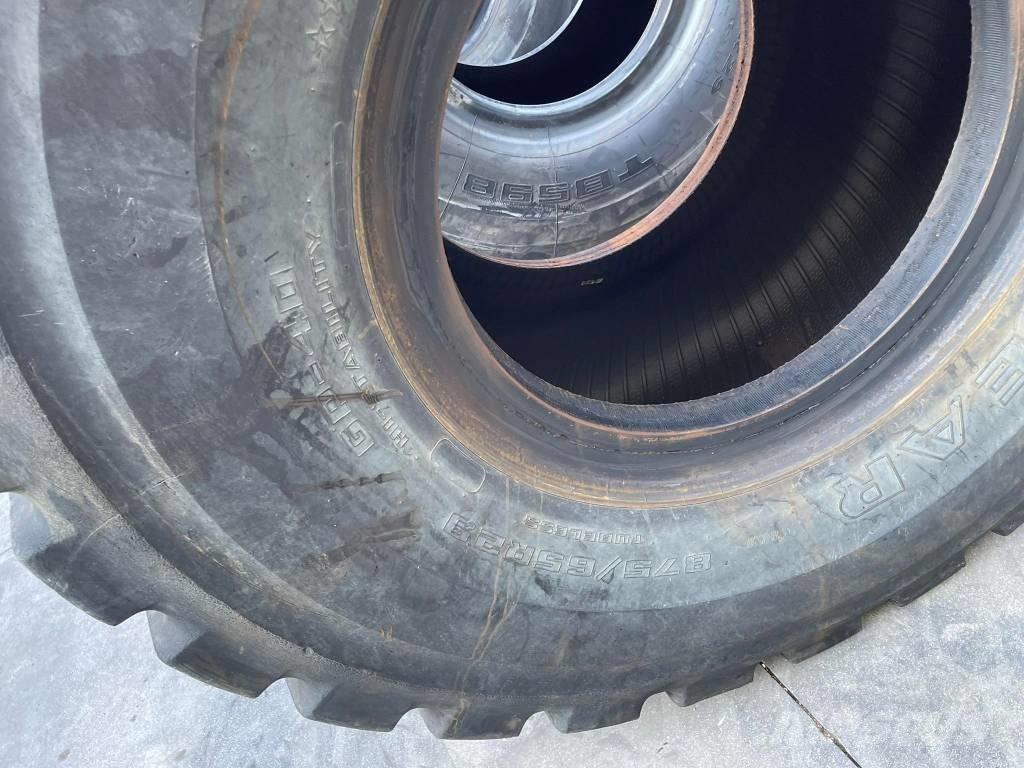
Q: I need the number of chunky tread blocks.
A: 9